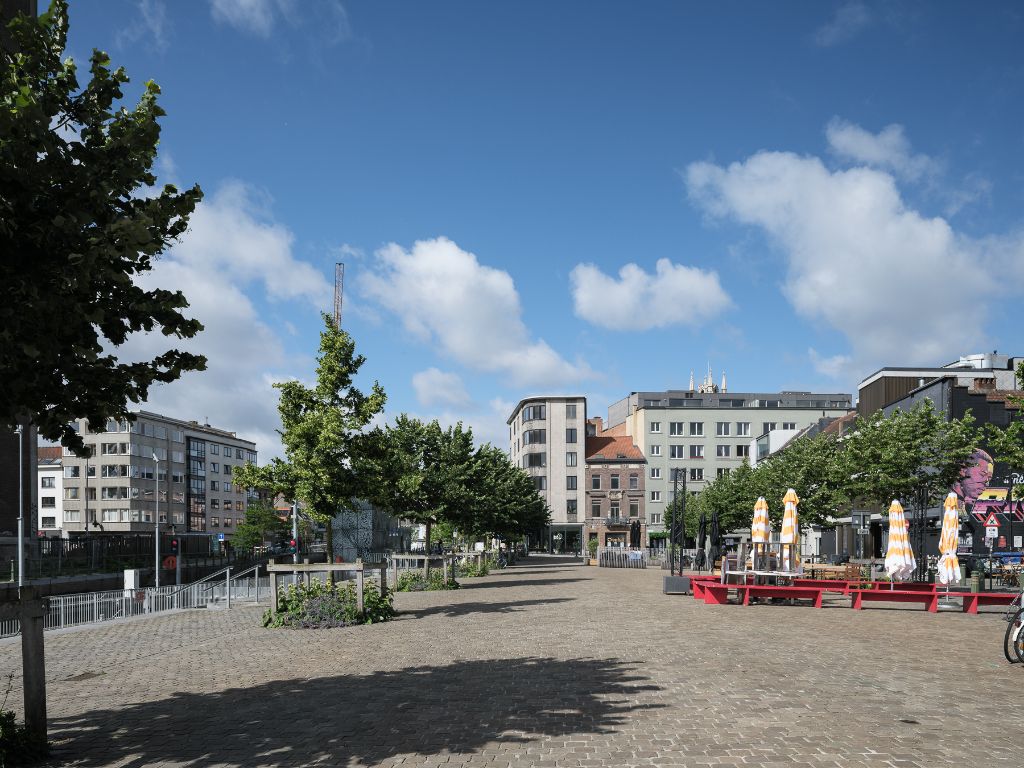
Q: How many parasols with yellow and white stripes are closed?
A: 4